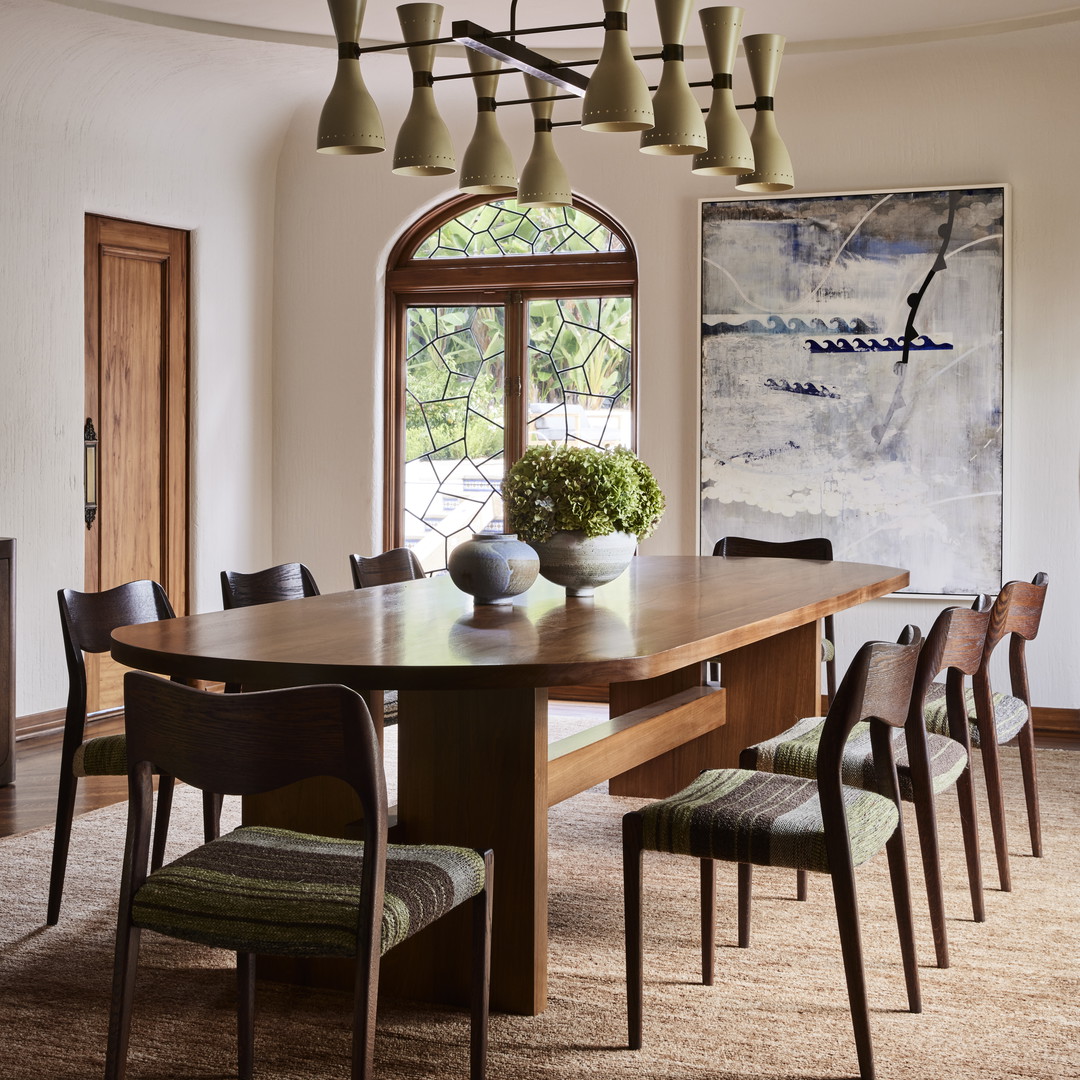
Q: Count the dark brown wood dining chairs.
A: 8